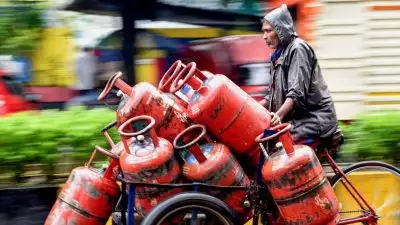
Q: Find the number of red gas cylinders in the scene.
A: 8